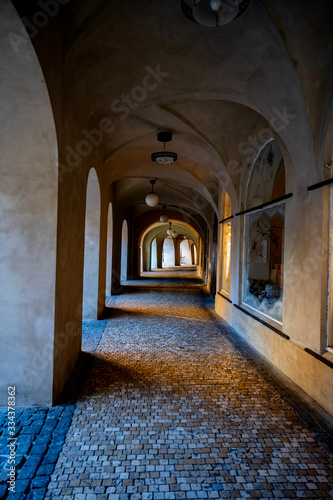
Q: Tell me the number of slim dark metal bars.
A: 6